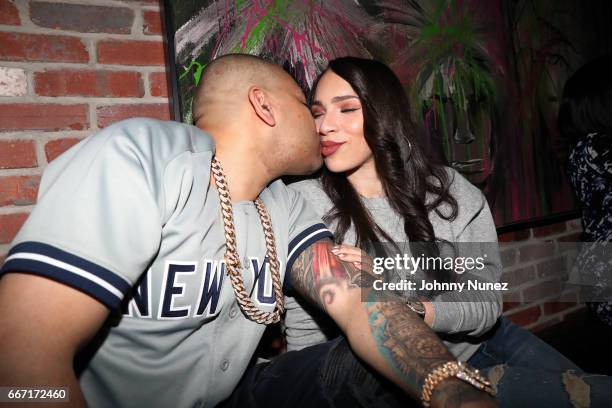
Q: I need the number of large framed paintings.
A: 1